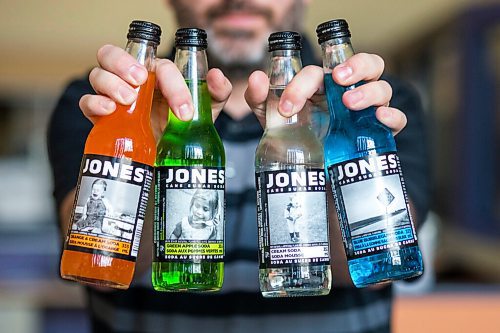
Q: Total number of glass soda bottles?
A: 4